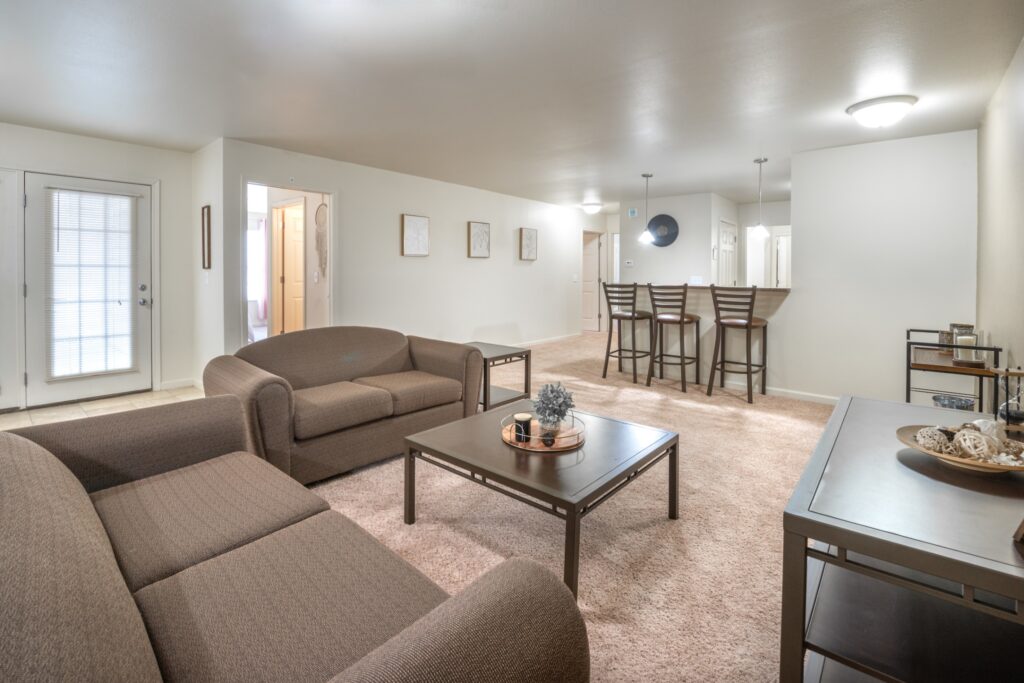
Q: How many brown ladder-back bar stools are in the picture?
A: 3